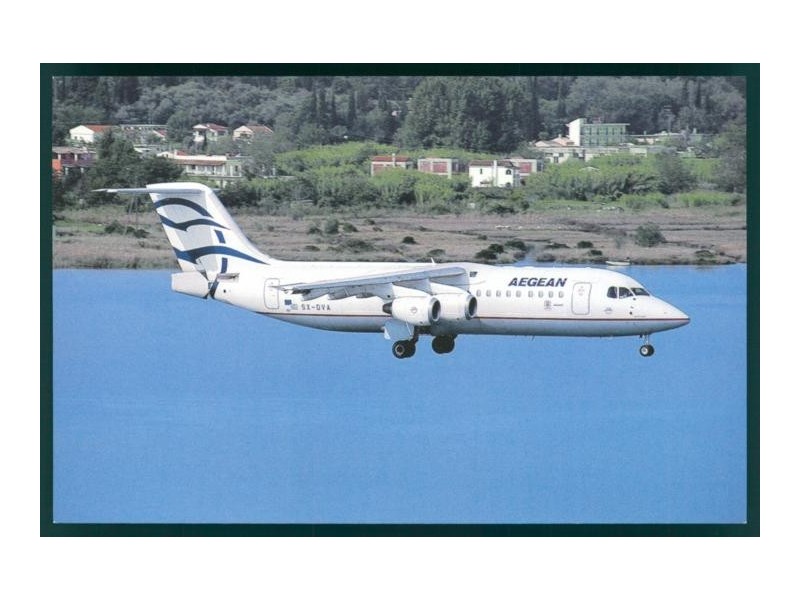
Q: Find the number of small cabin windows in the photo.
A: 9